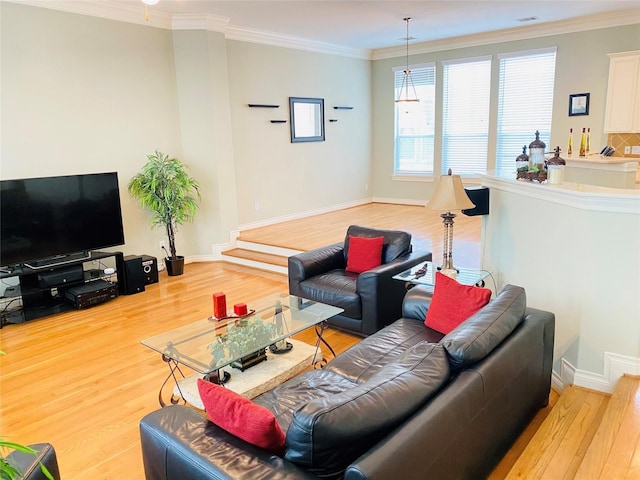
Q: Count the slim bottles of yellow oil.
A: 3